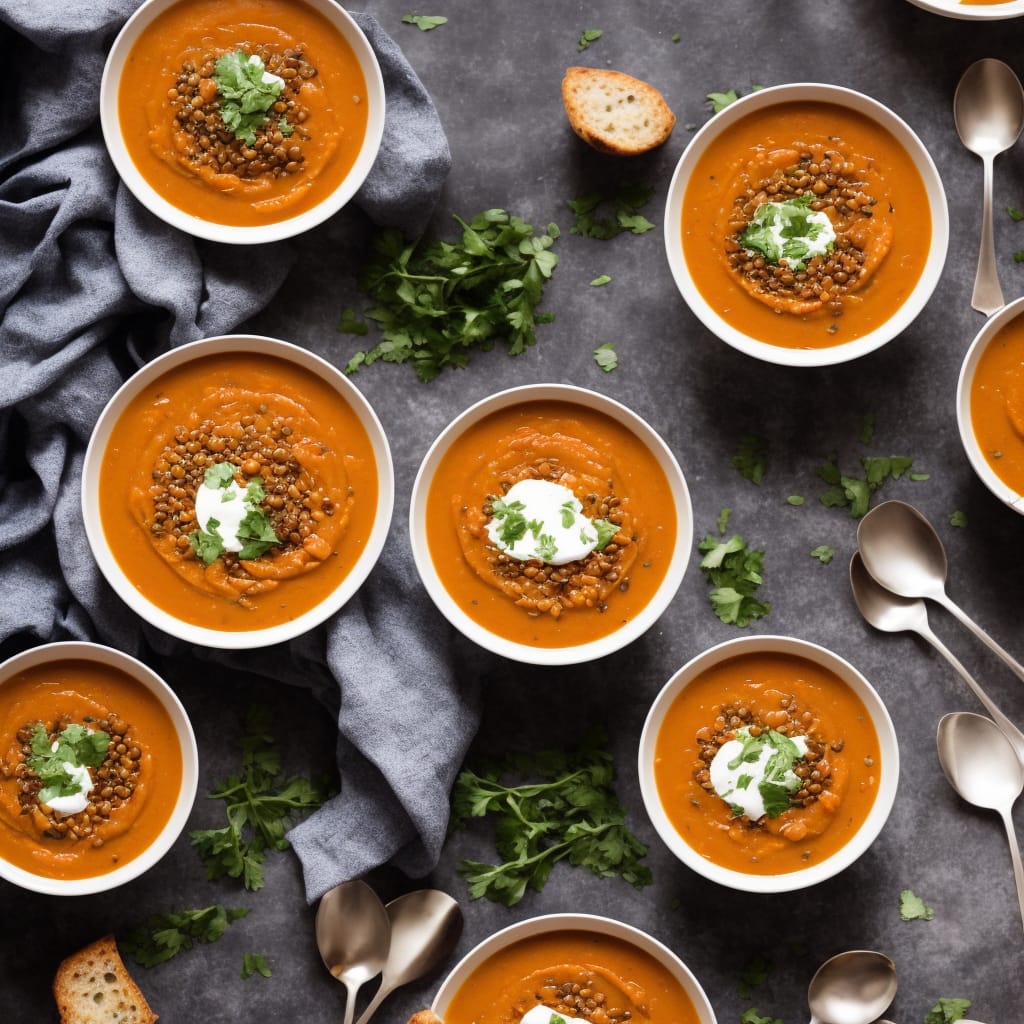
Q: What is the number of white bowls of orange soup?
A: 9